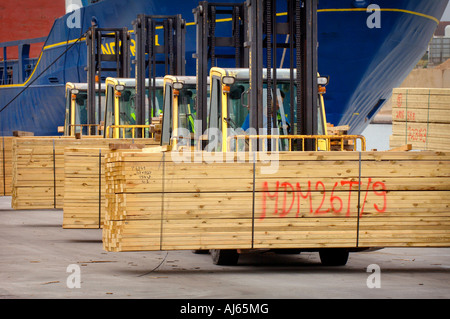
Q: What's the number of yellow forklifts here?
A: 4